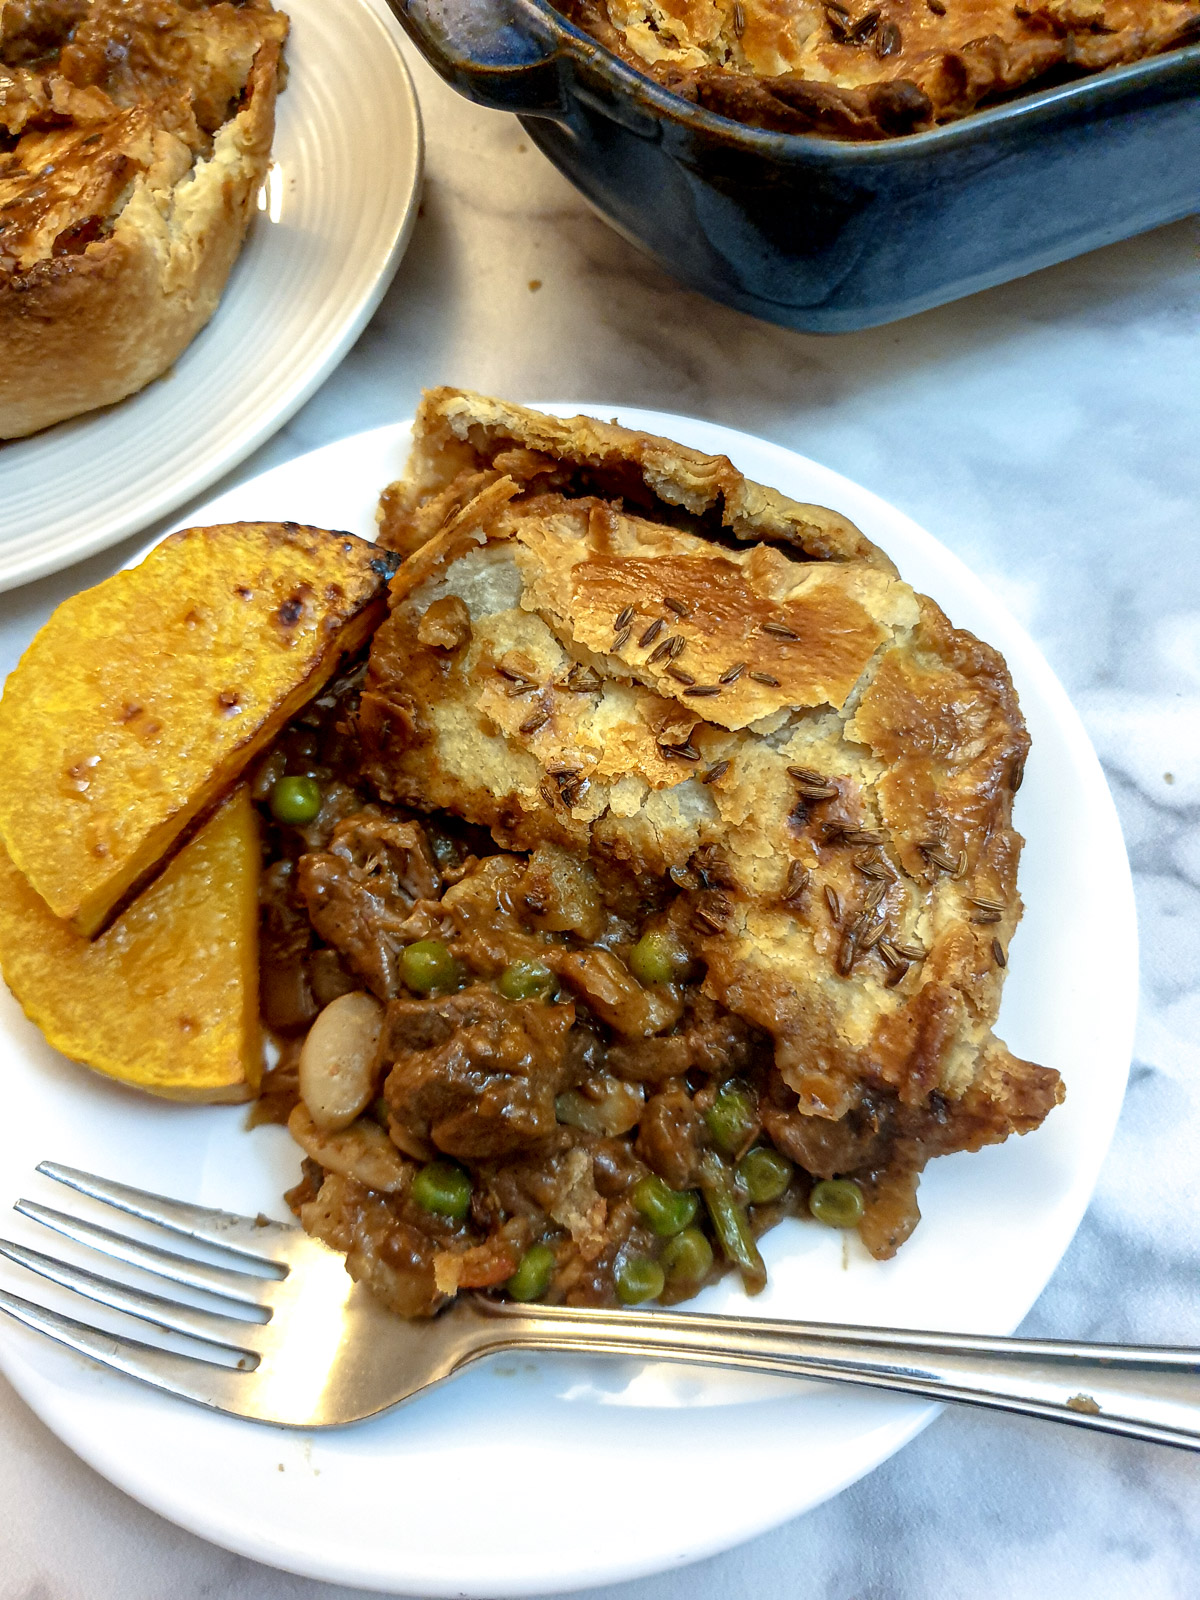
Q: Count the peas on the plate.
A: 12